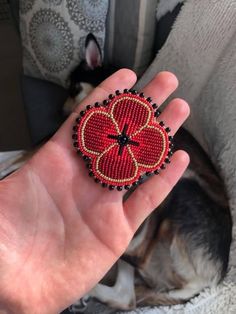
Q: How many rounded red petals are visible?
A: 4